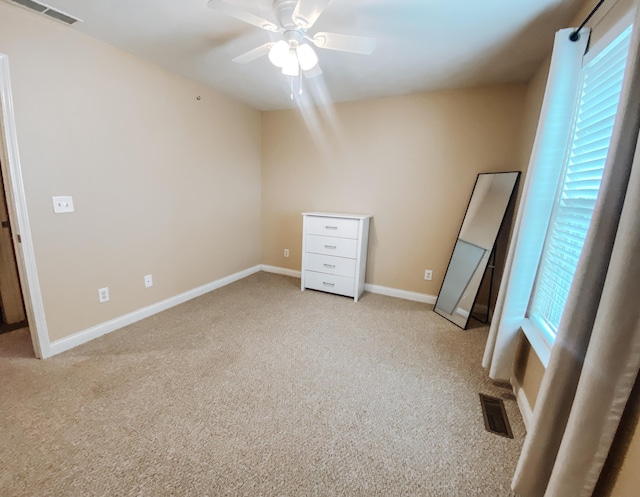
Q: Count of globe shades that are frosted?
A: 3